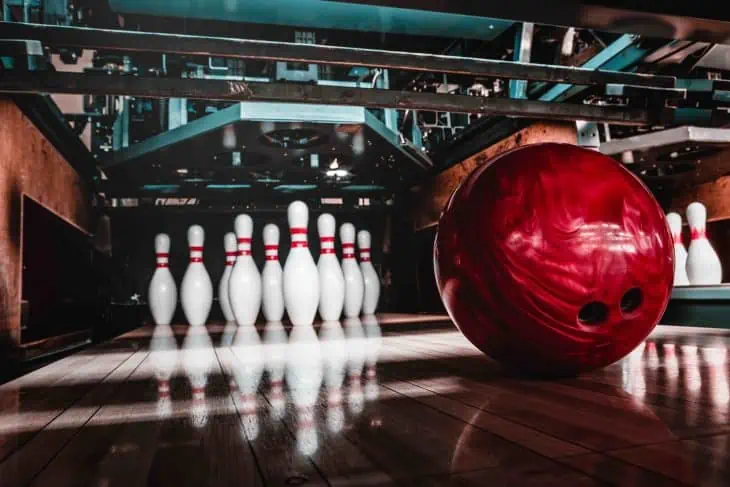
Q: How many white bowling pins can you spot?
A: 11